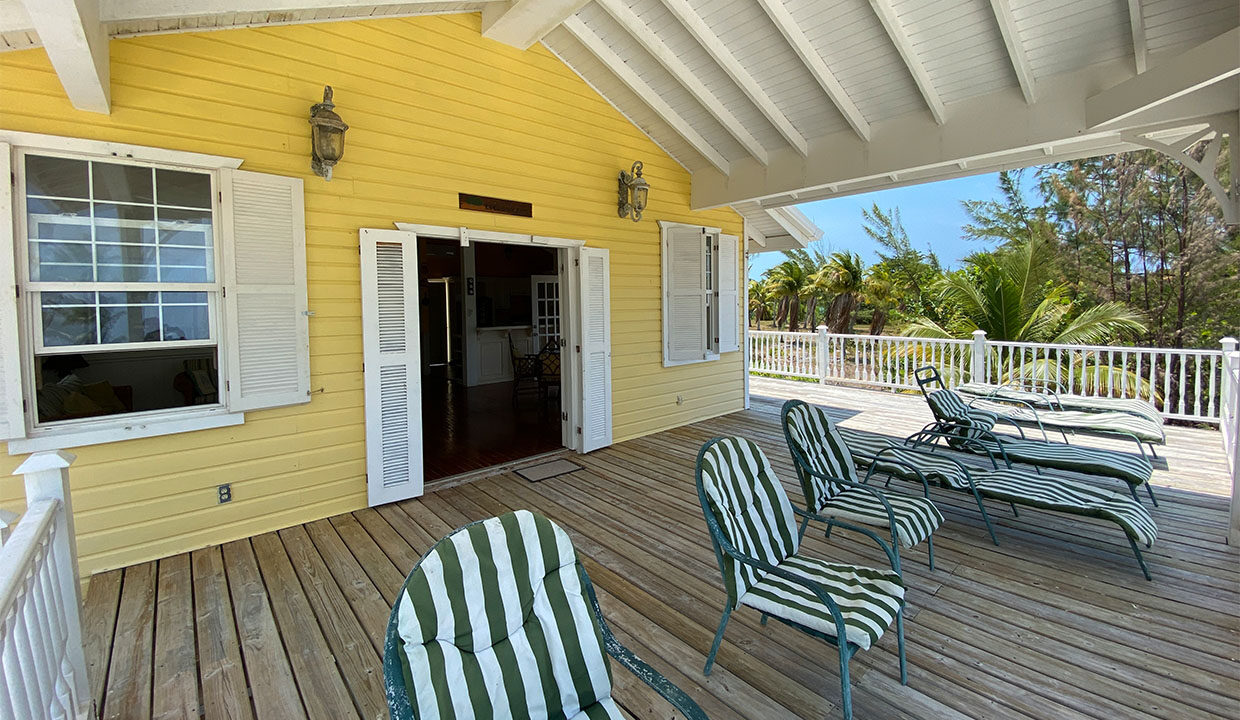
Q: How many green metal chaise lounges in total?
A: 4